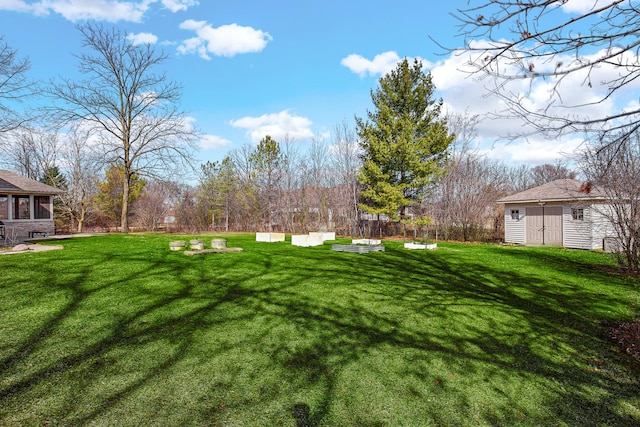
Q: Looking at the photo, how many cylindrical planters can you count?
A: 3